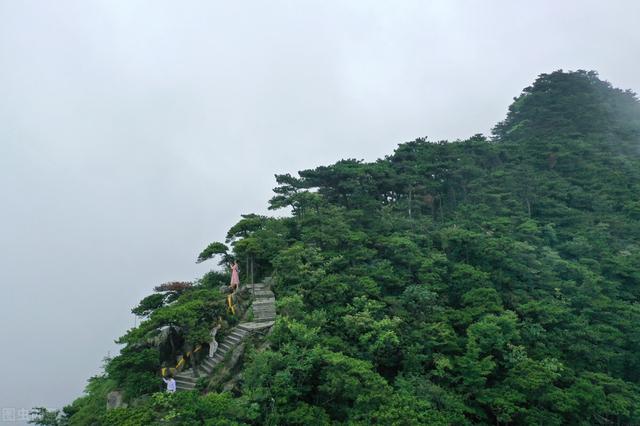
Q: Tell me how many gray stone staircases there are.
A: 1